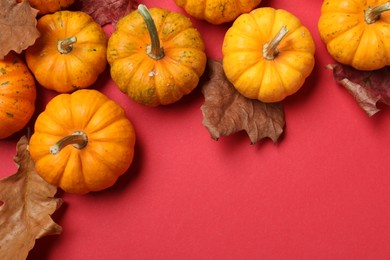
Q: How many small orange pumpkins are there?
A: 8